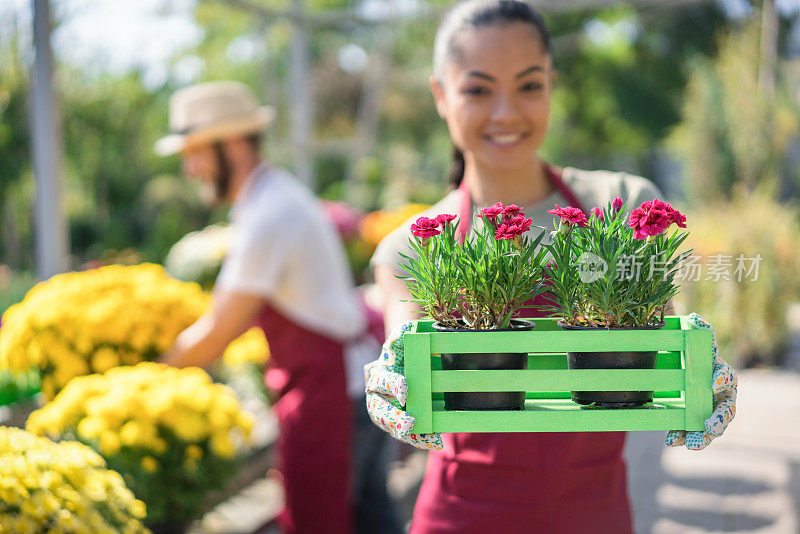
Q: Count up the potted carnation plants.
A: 2